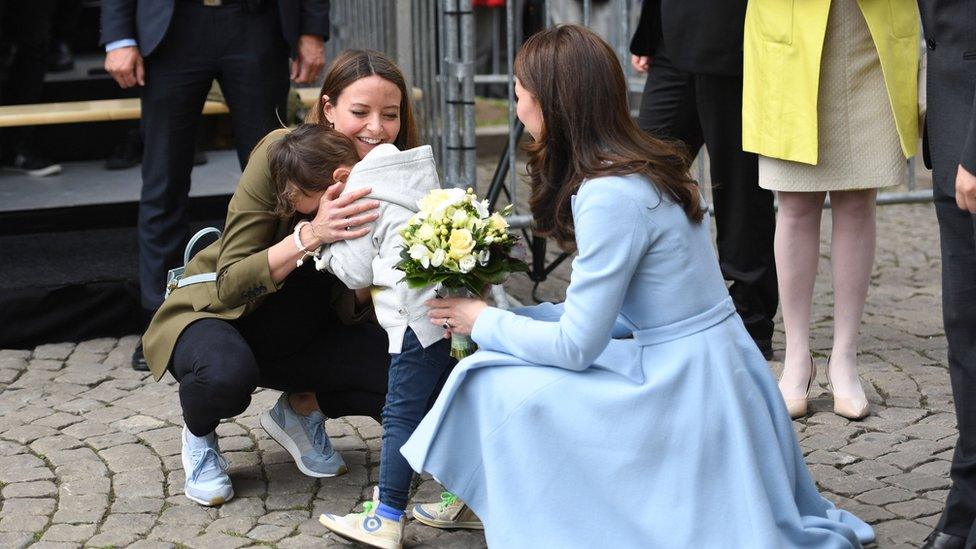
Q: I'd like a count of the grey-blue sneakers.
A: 2